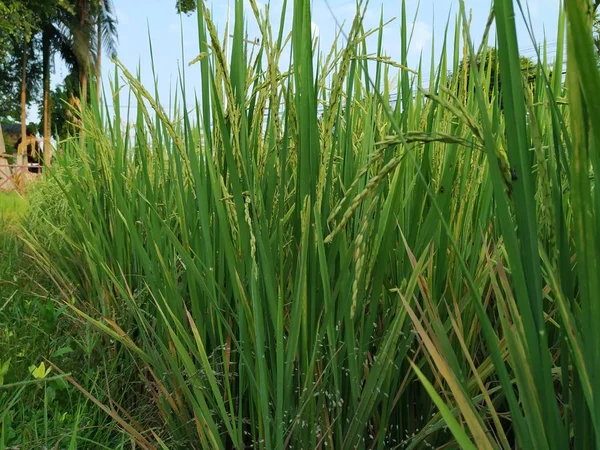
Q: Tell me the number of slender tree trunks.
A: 4